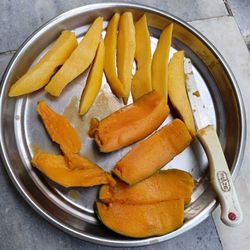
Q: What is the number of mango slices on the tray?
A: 14